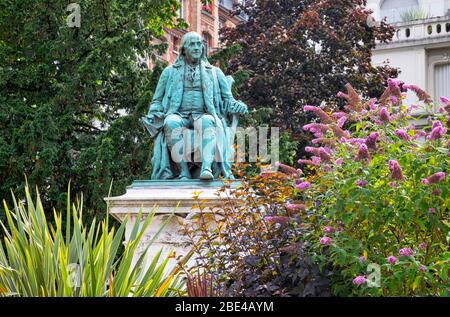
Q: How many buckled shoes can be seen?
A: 2